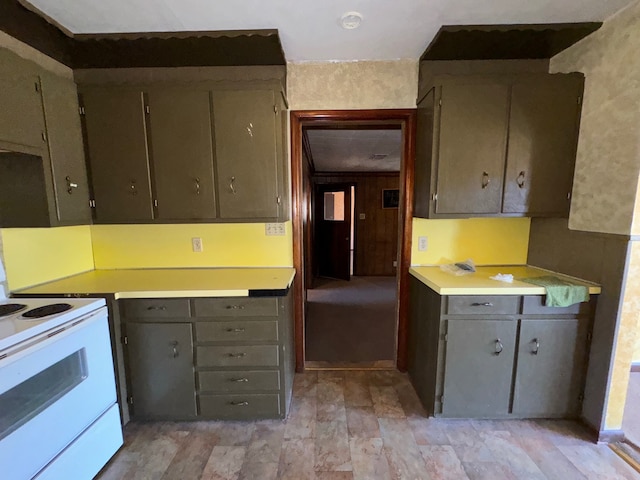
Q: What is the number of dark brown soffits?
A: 2